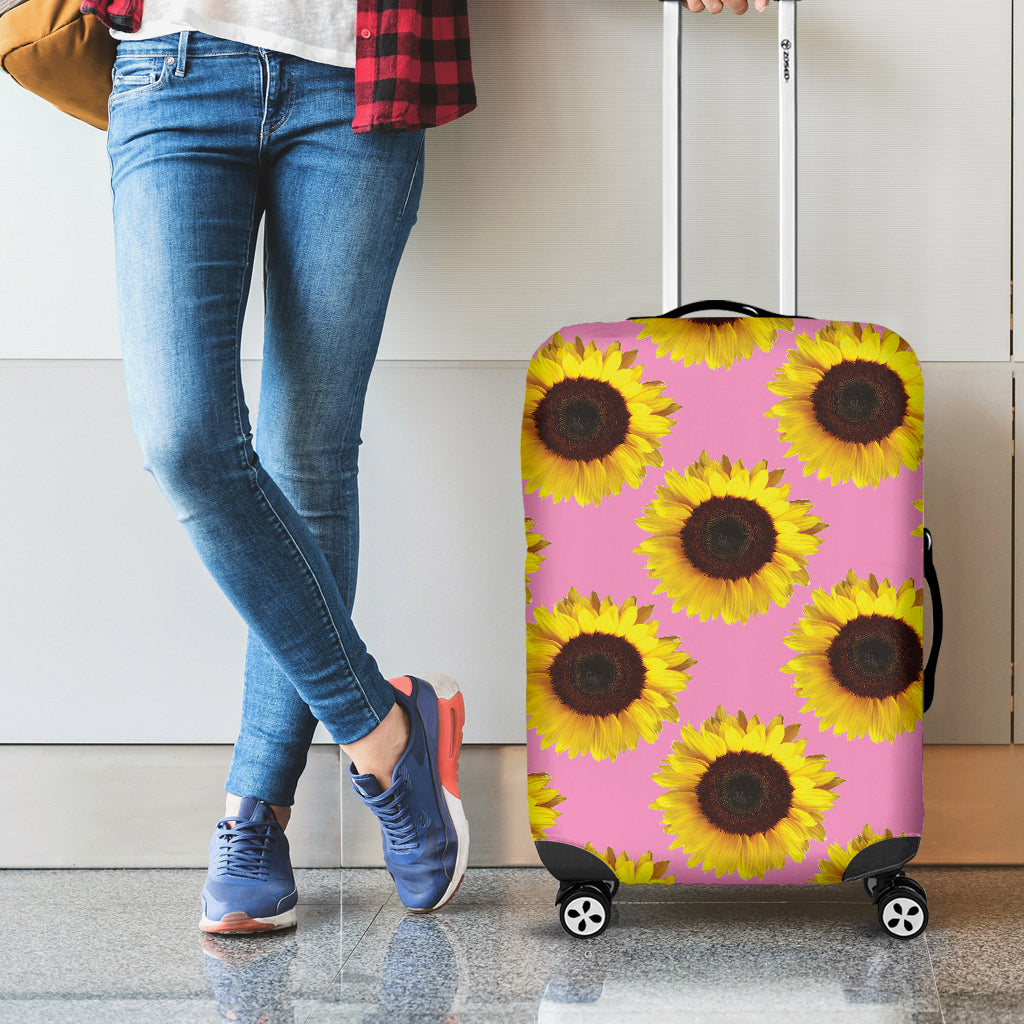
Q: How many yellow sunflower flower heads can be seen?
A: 12